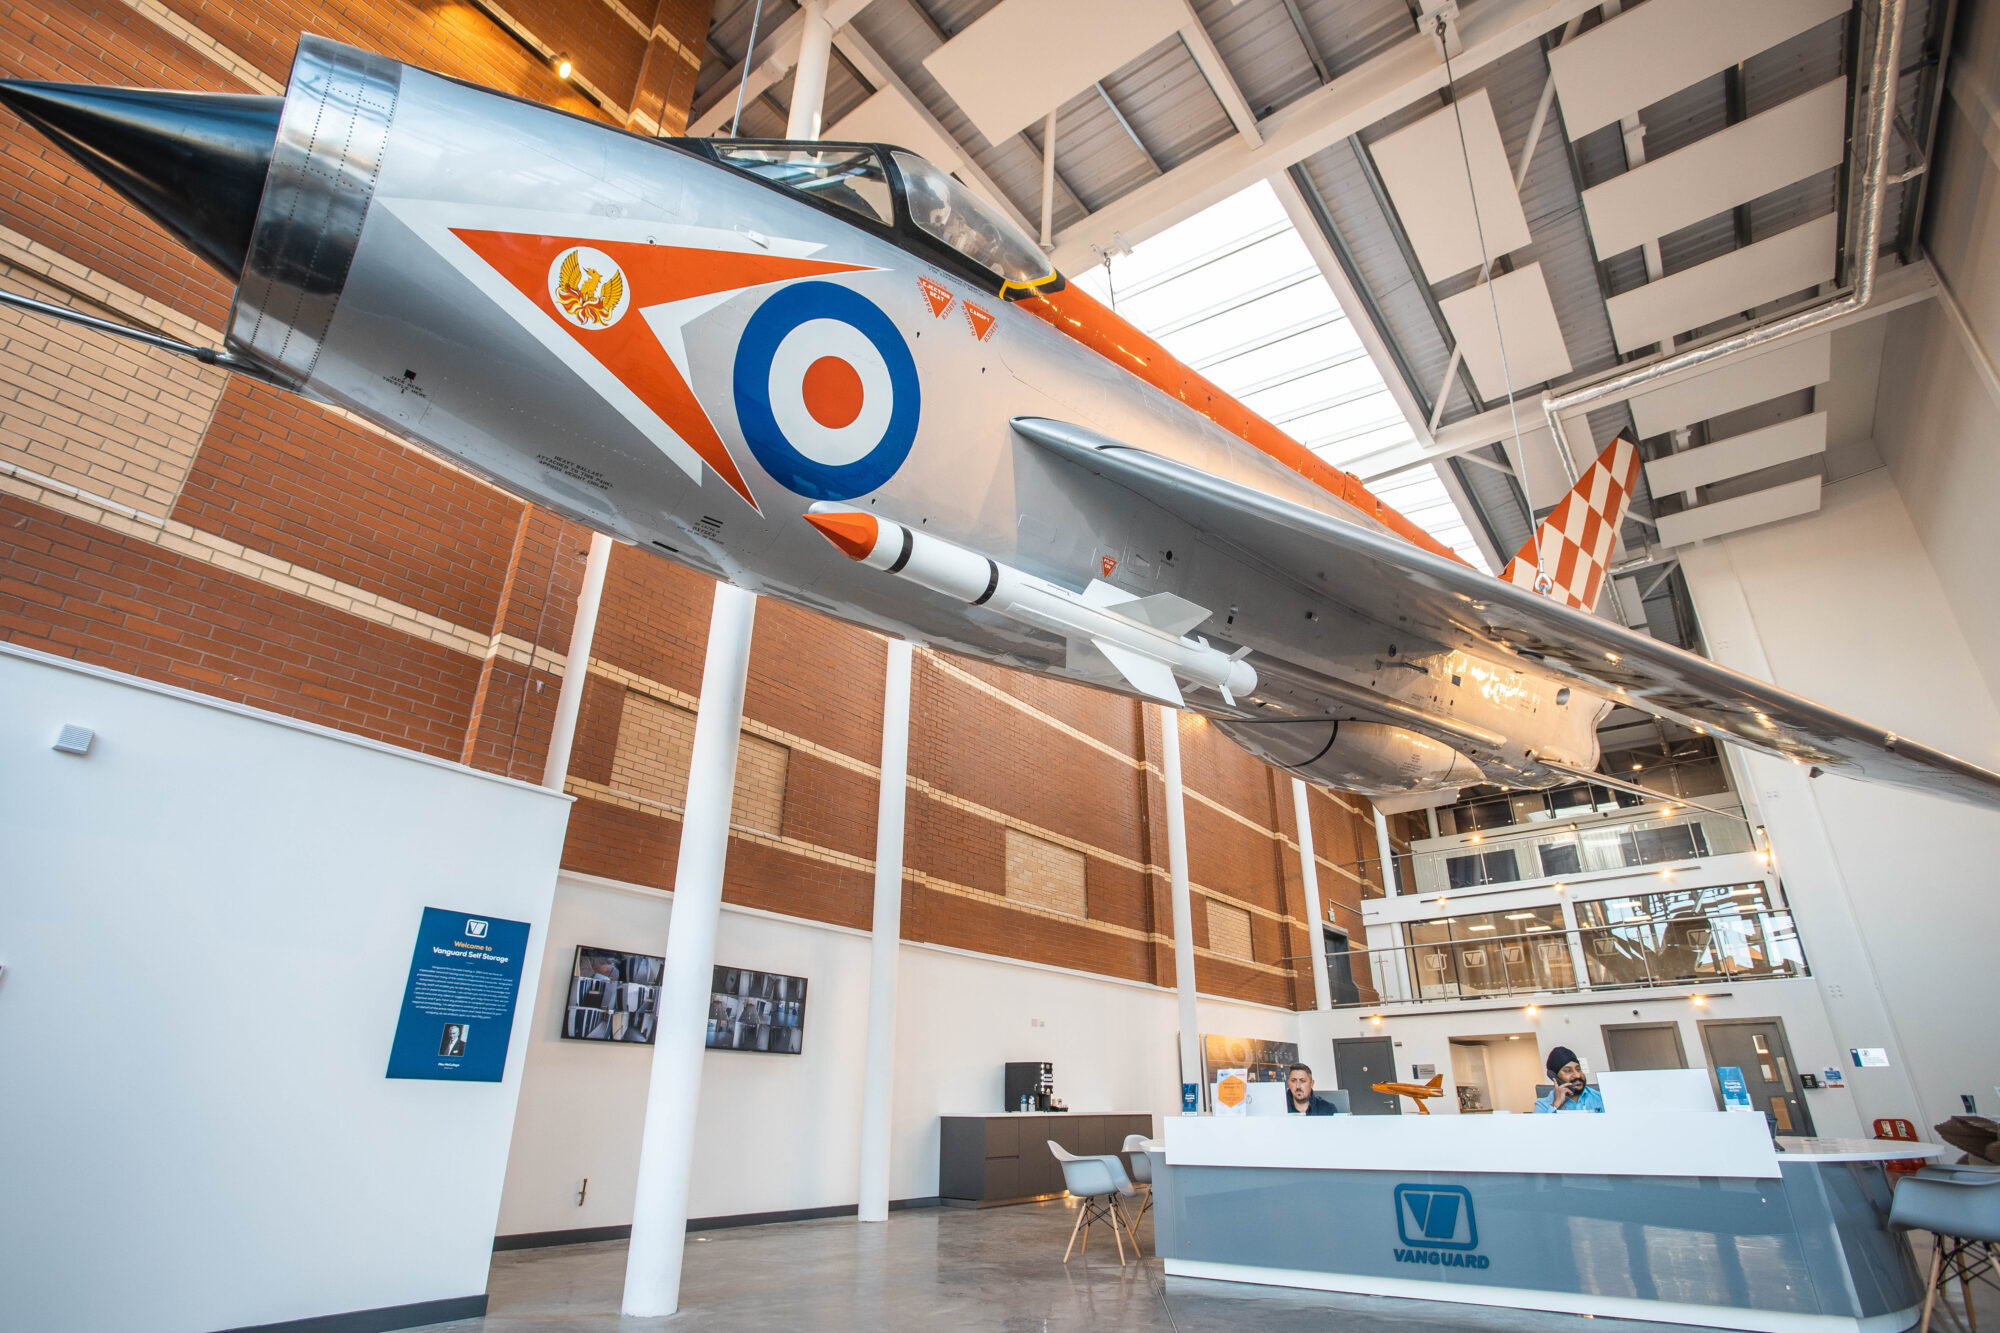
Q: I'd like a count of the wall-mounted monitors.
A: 2